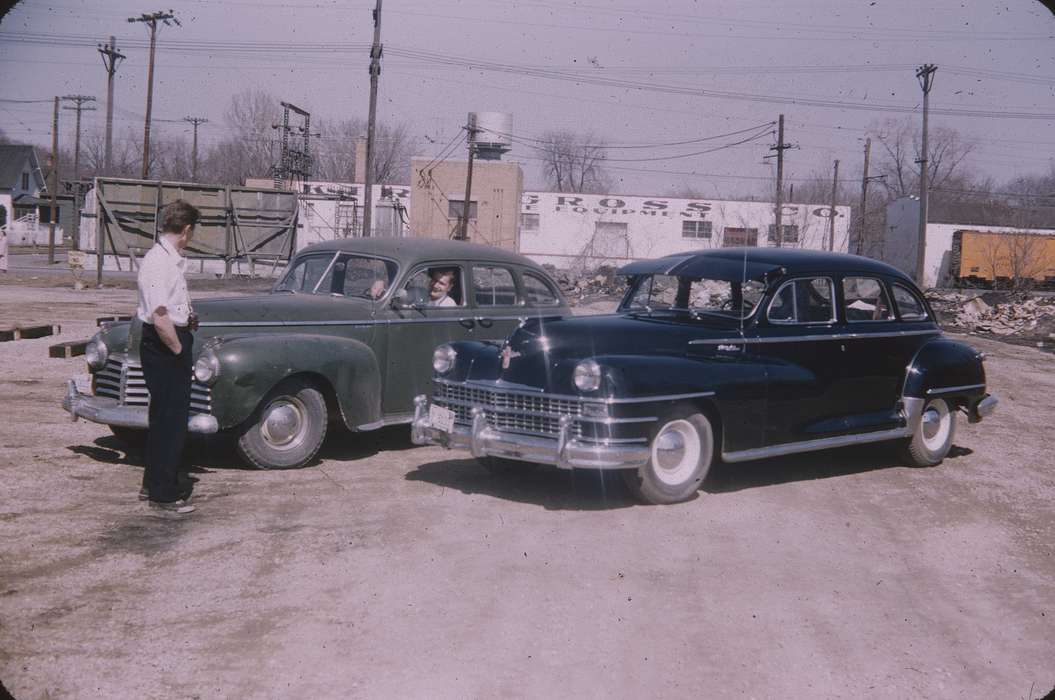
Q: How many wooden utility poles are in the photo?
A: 11